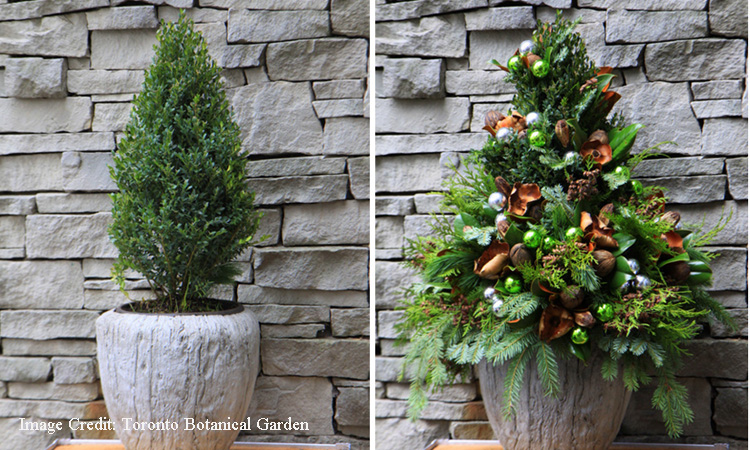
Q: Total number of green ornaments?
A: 11